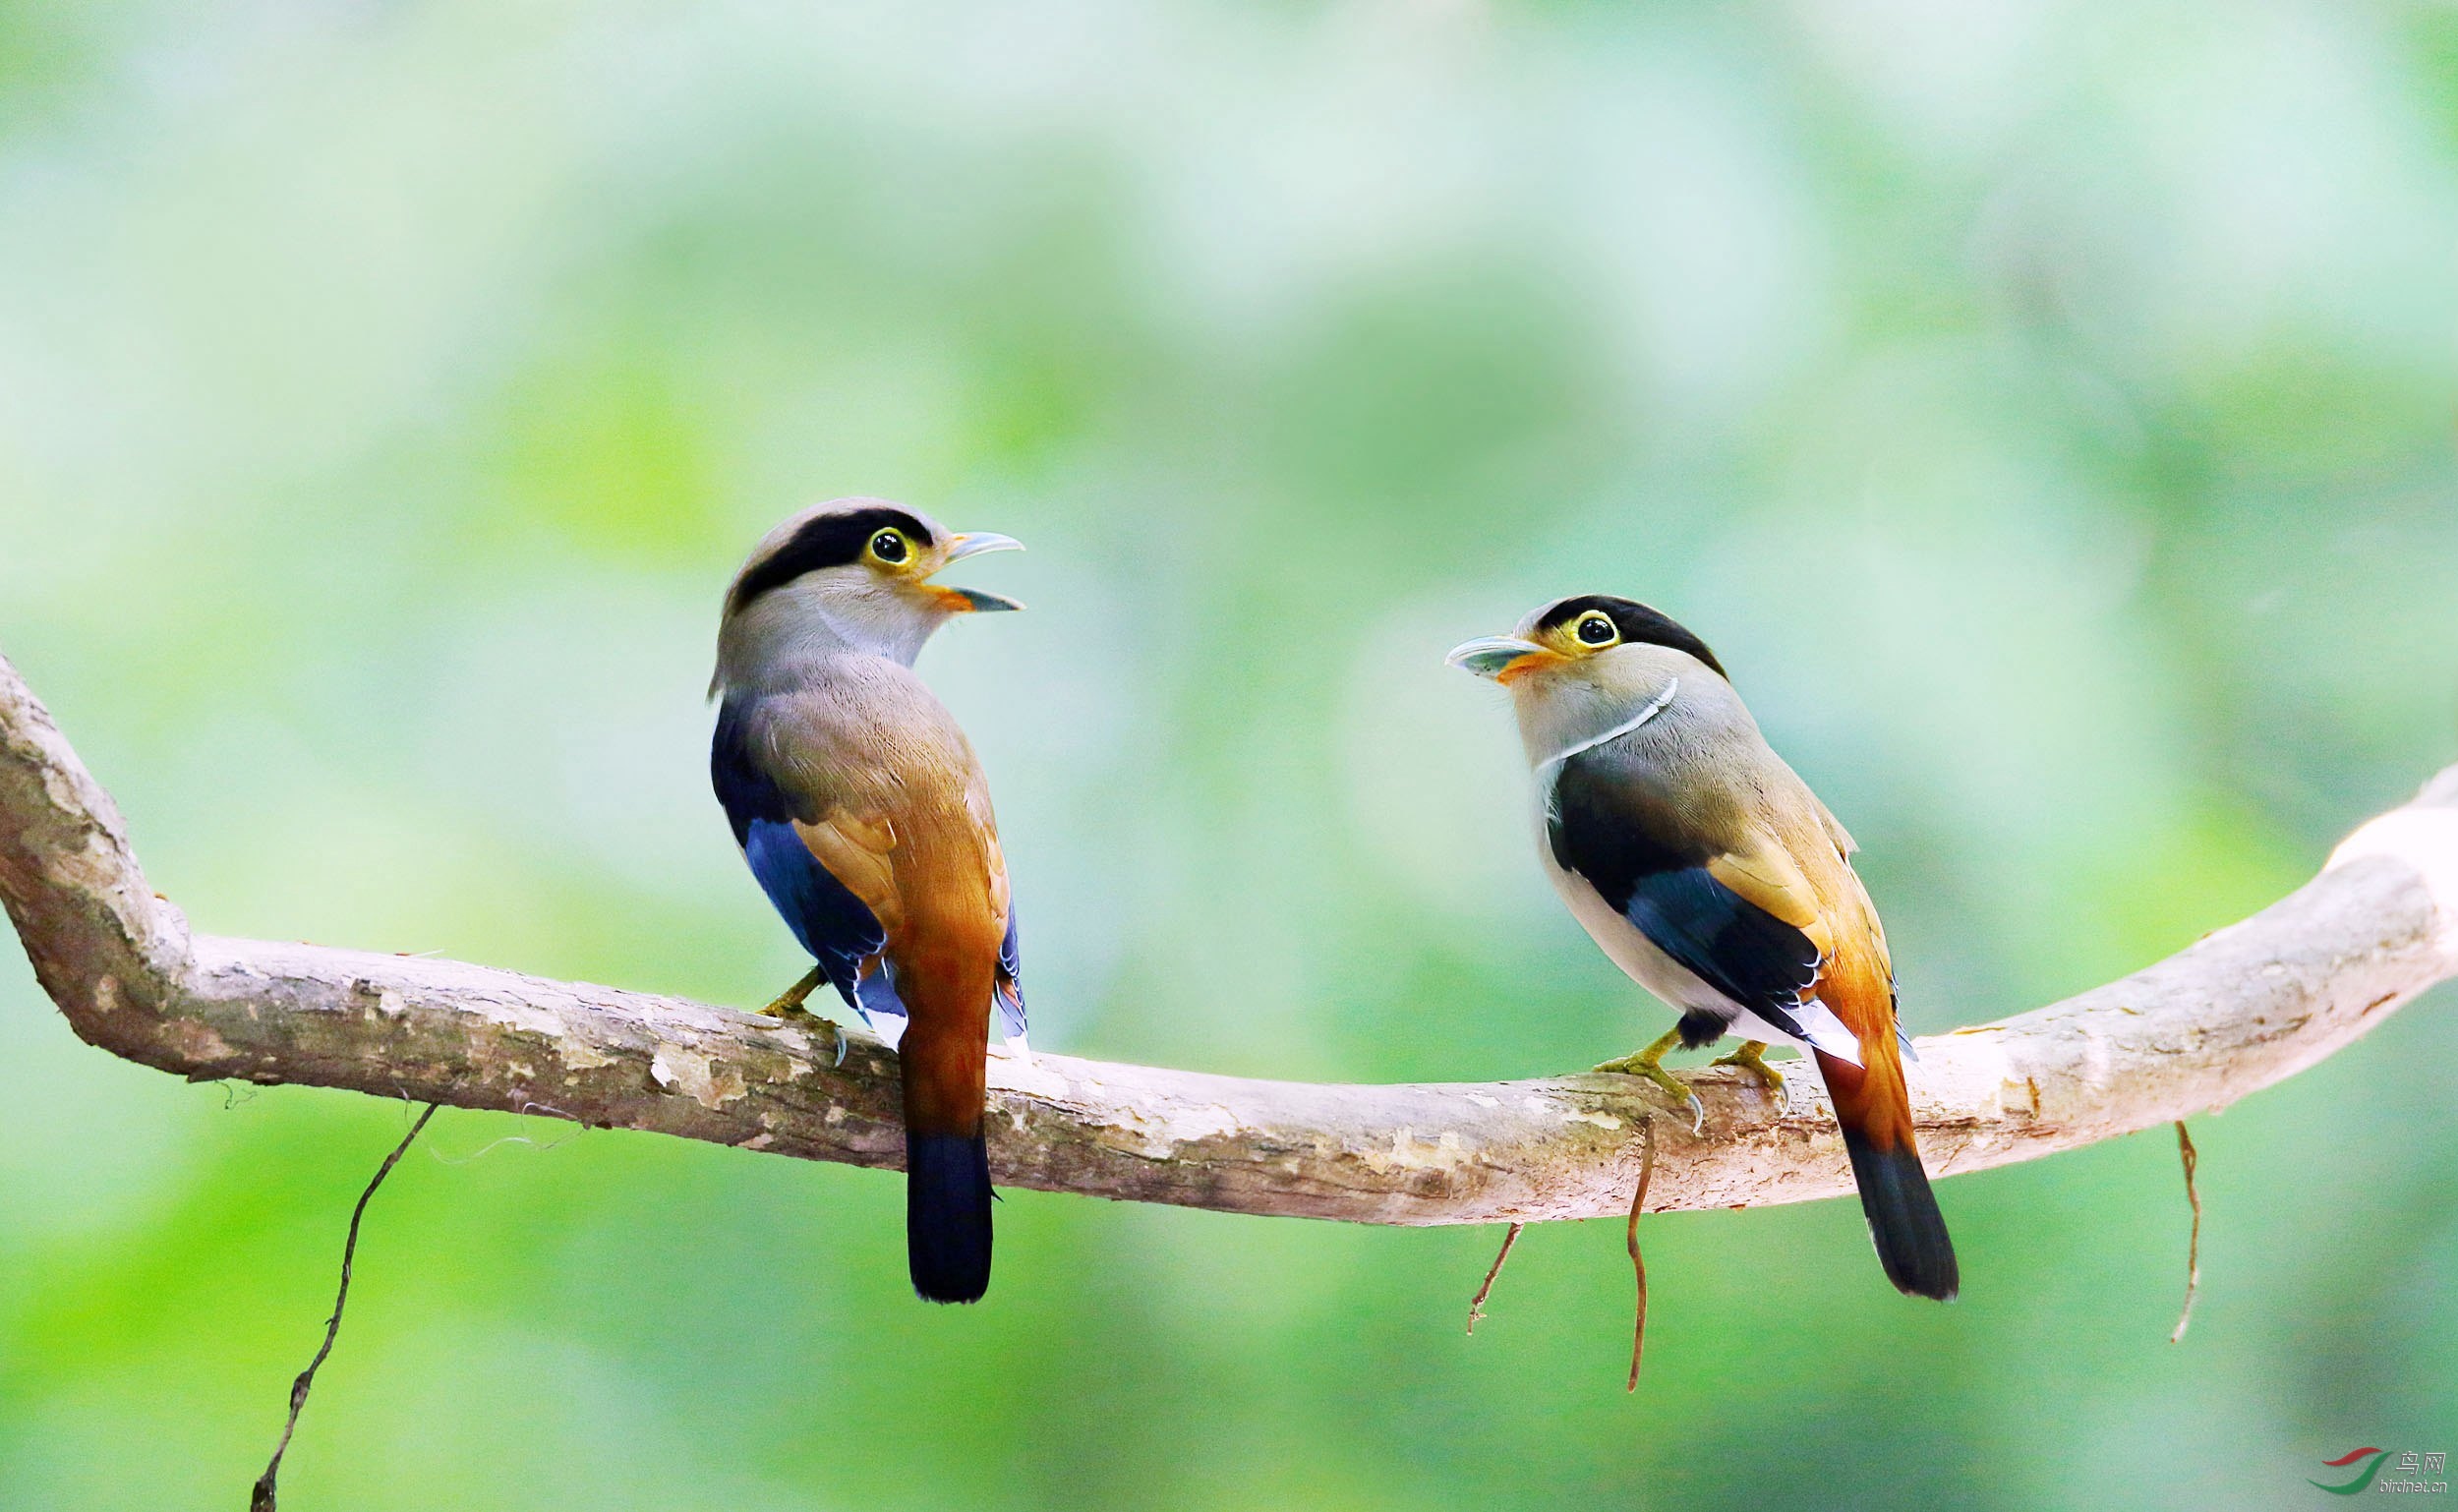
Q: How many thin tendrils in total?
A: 4